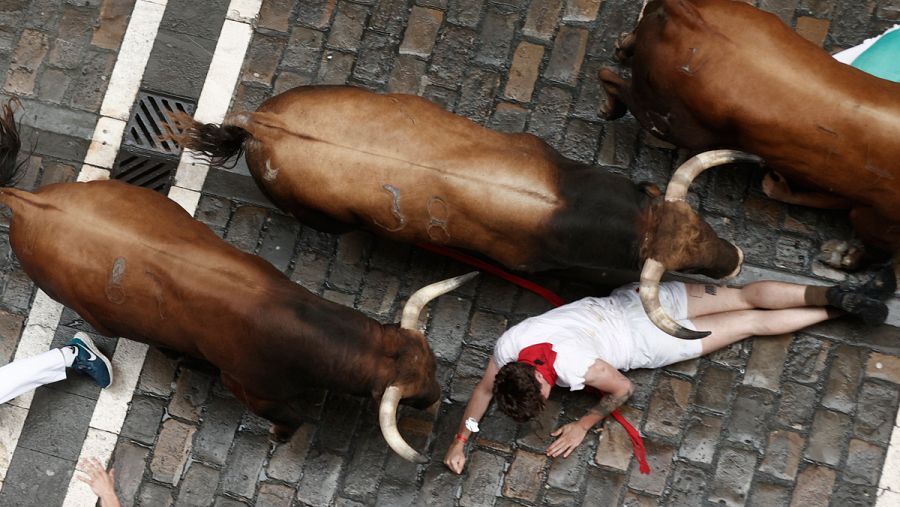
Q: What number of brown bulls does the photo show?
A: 3